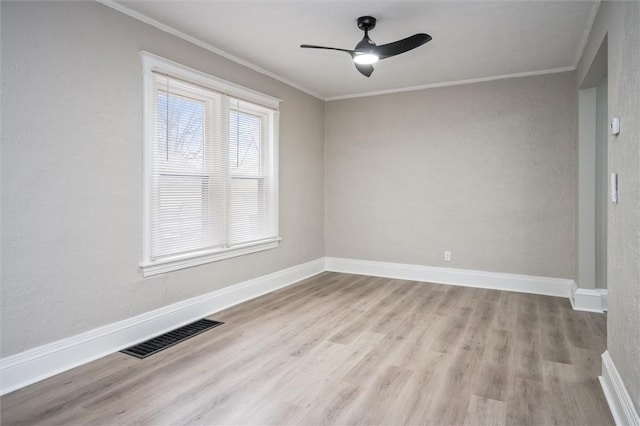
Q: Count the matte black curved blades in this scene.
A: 3